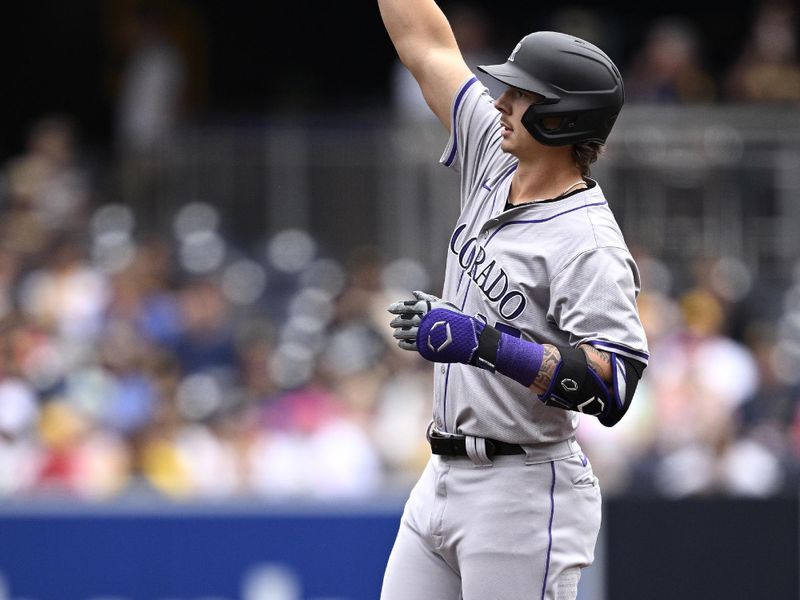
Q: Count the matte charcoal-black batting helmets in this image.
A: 1